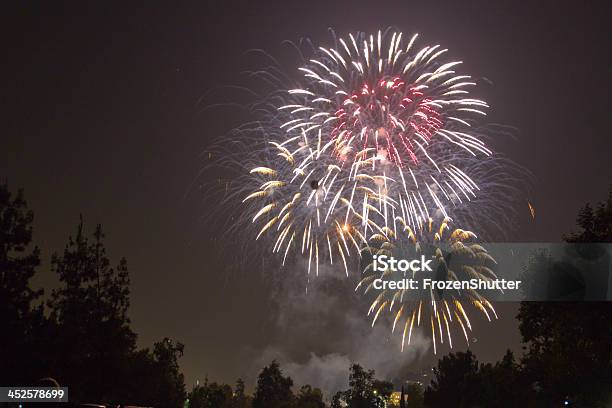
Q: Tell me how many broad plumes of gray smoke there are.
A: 1